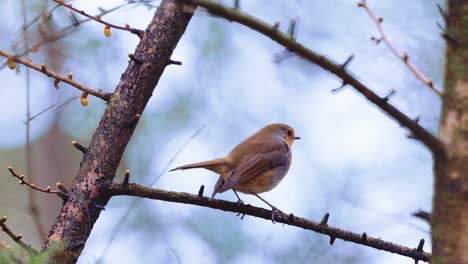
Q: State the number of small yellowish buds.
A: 3